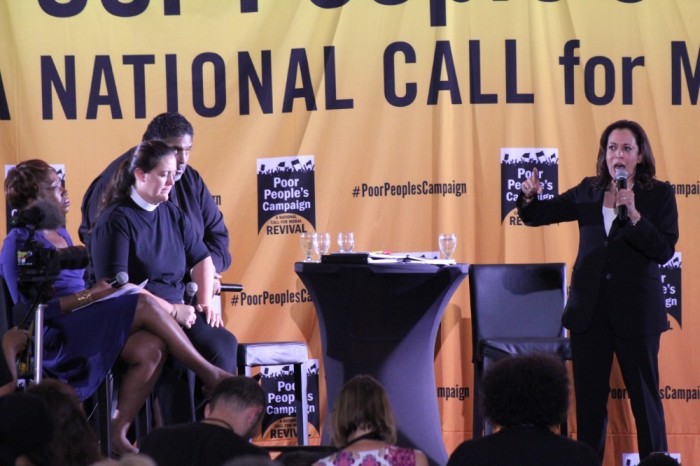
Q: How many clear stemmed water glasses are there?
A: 4